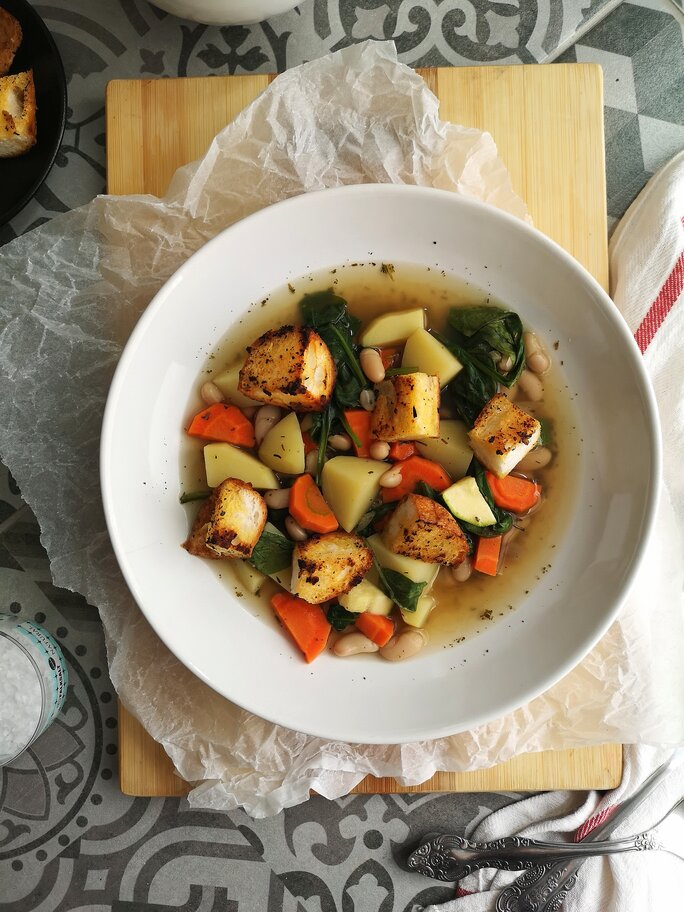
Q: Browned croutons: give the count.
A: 8